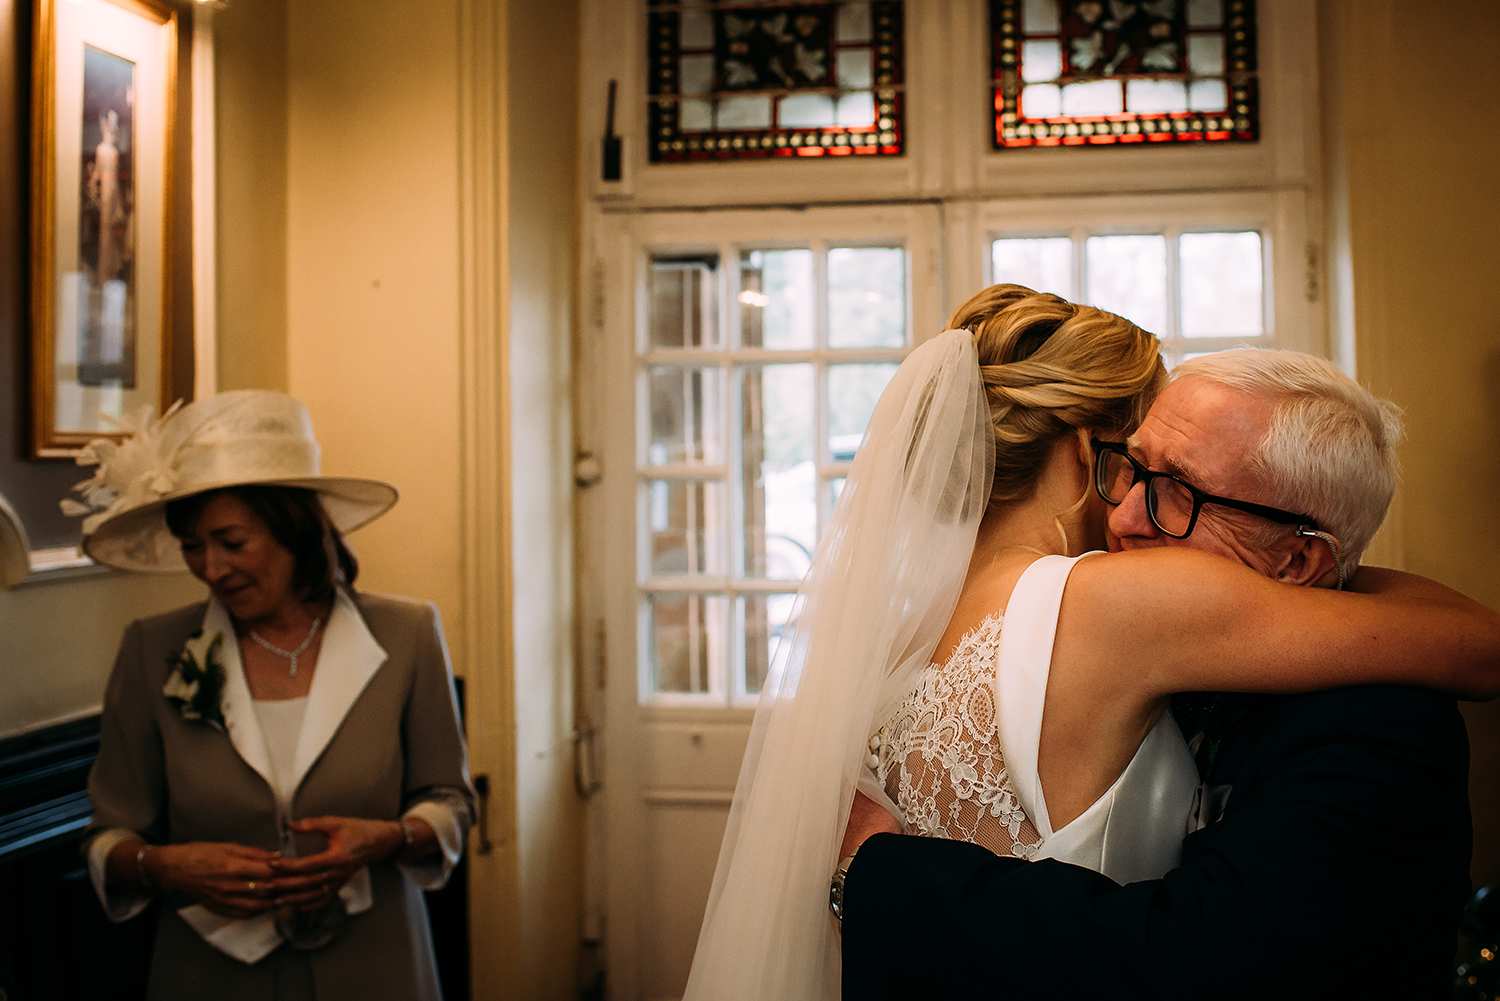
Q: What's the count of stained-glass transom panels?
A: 2